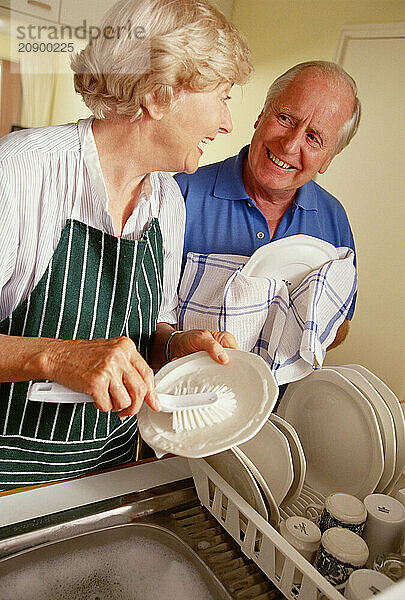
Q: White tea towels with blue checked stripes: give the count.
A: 1